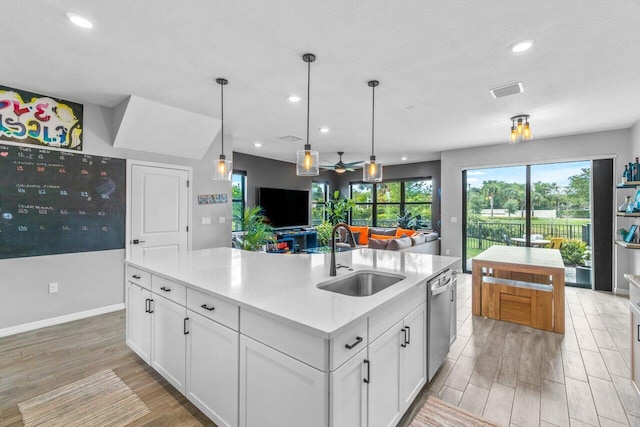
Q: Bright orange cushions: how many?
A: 3